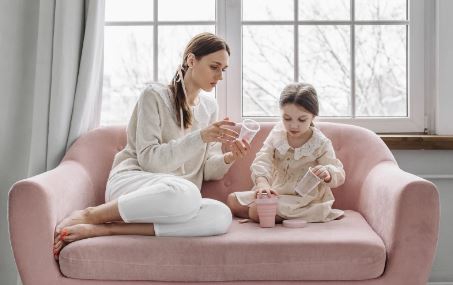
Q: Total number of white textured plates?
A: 0